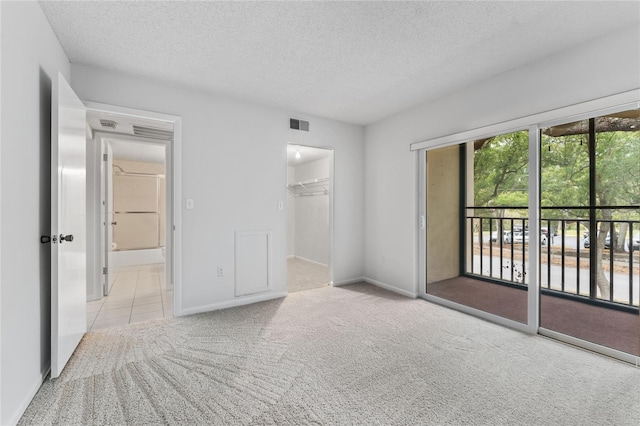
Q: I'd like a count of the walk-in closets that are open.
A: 1